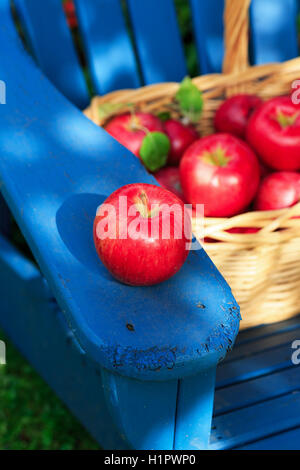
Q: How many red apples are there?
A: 8